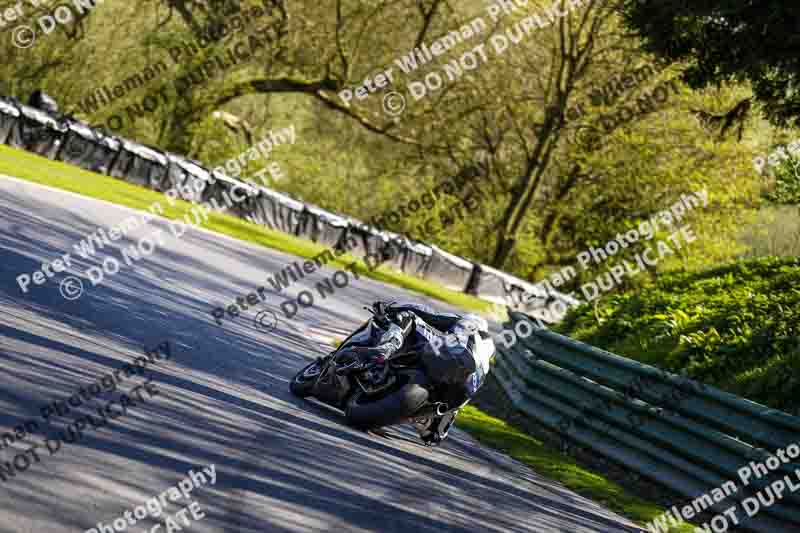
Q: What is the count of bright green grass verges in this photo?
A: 2